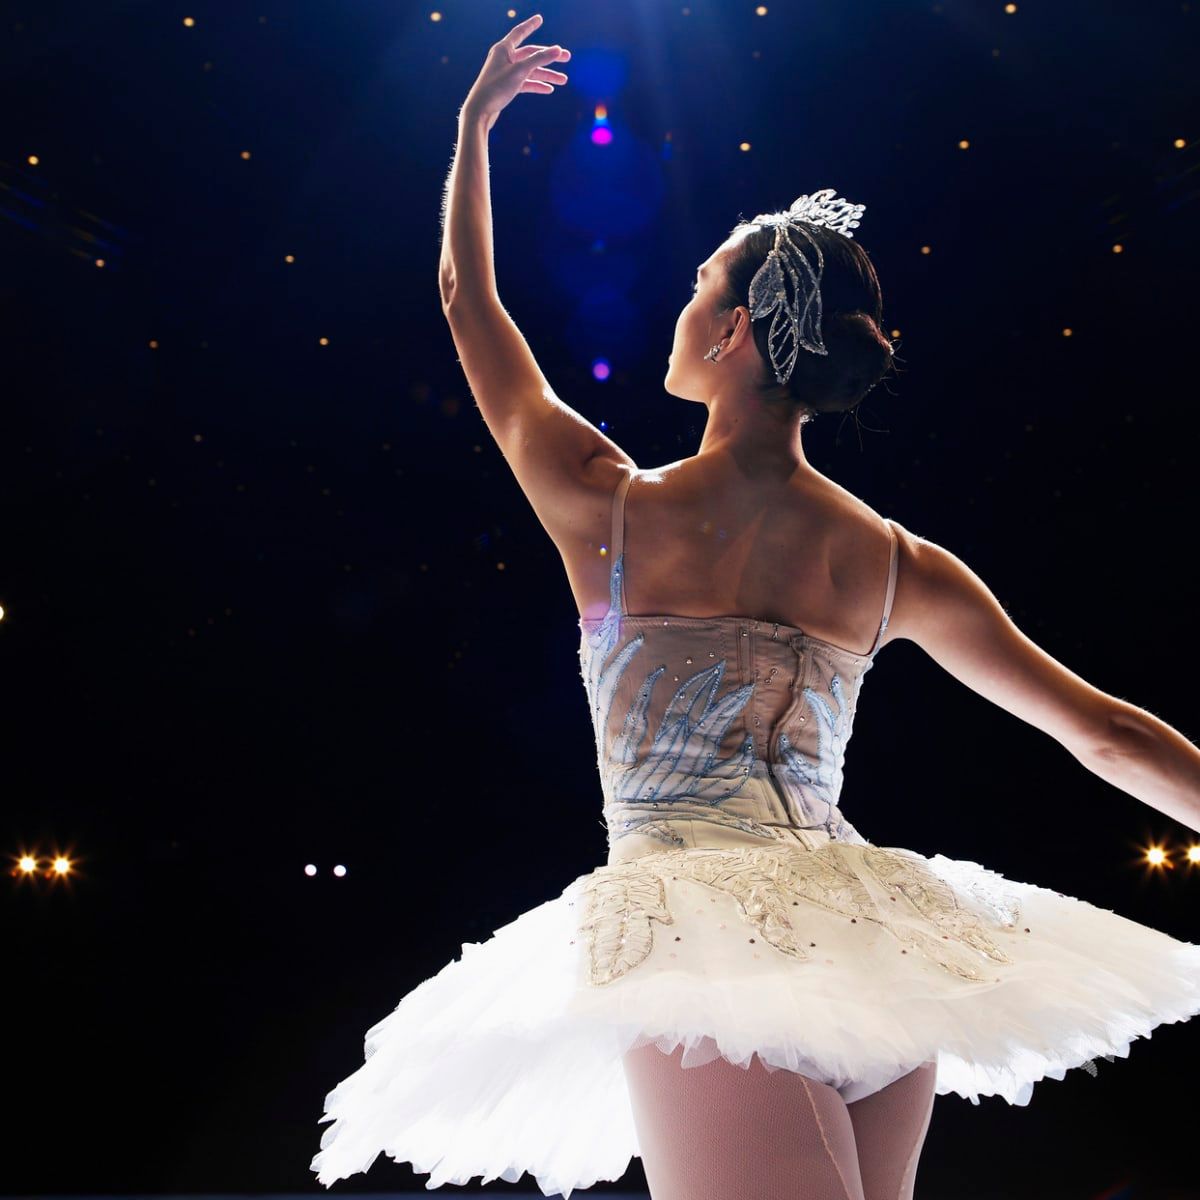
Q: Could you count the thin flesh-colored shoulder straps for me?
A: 2